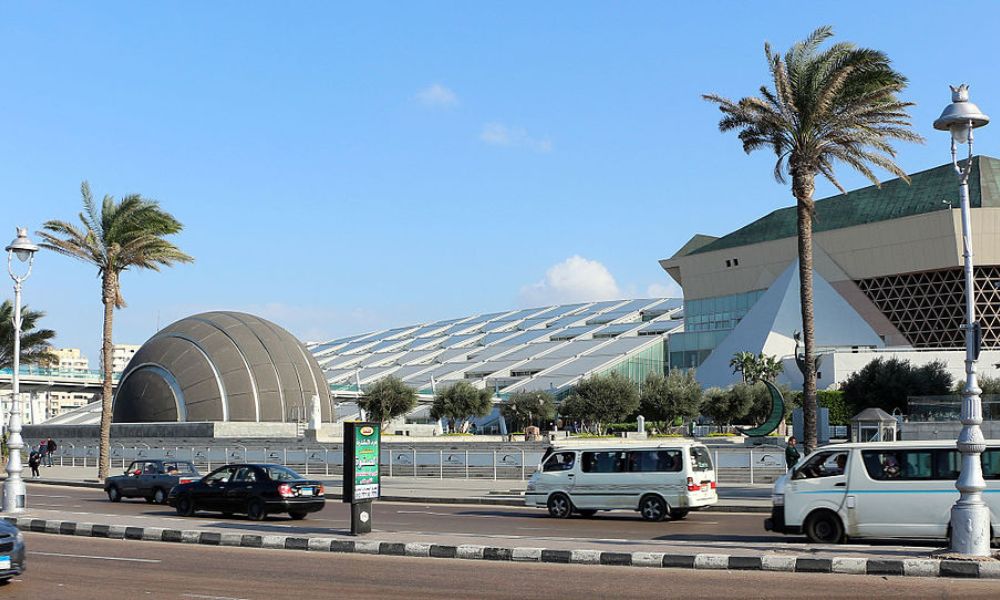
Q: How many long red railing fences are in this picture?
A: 0